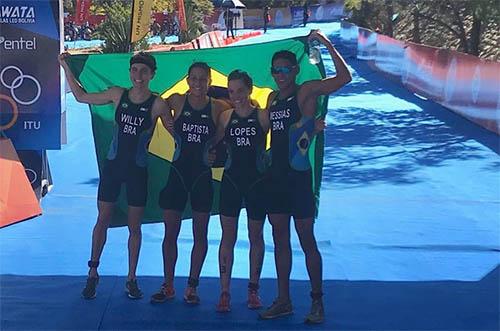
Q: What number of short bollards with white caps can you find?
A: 0